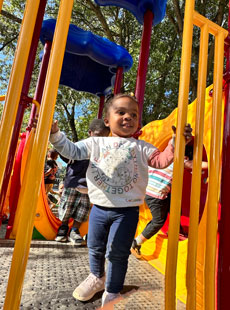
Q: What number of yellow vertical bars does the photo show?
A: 5